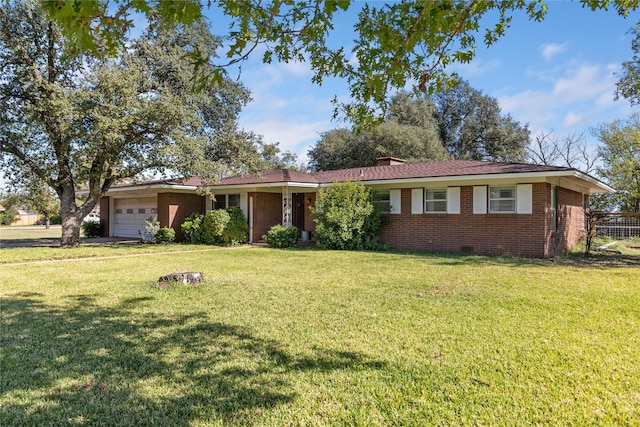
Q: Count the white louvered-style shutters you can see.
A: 5